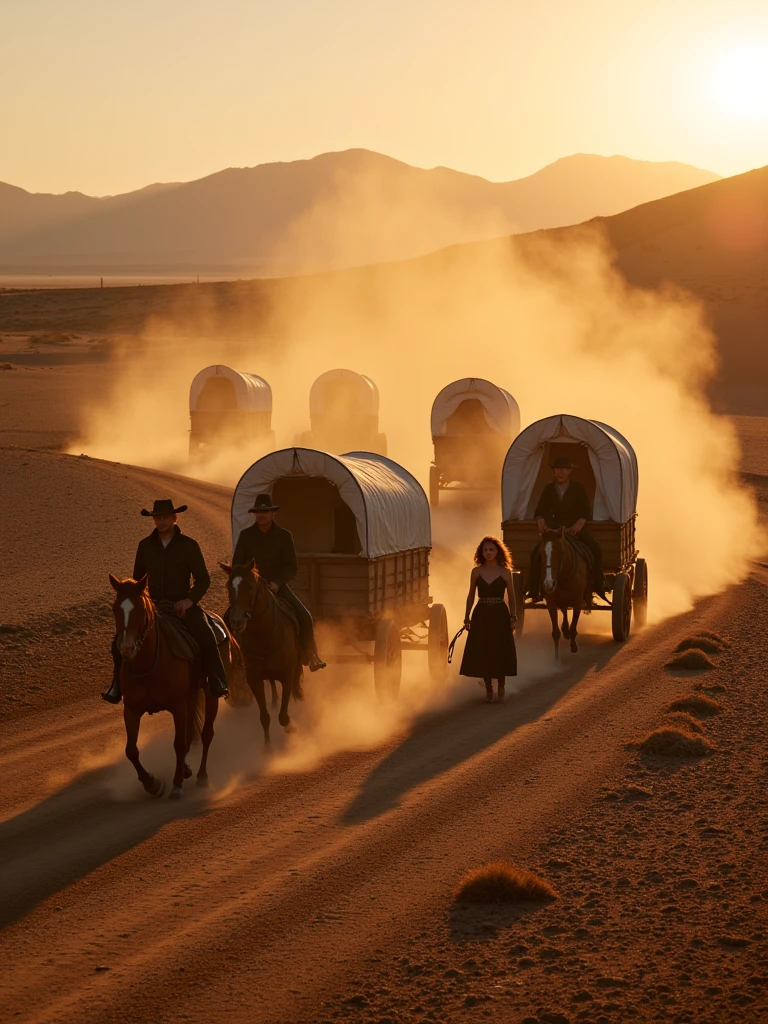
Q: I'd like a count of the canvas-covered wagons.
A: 5